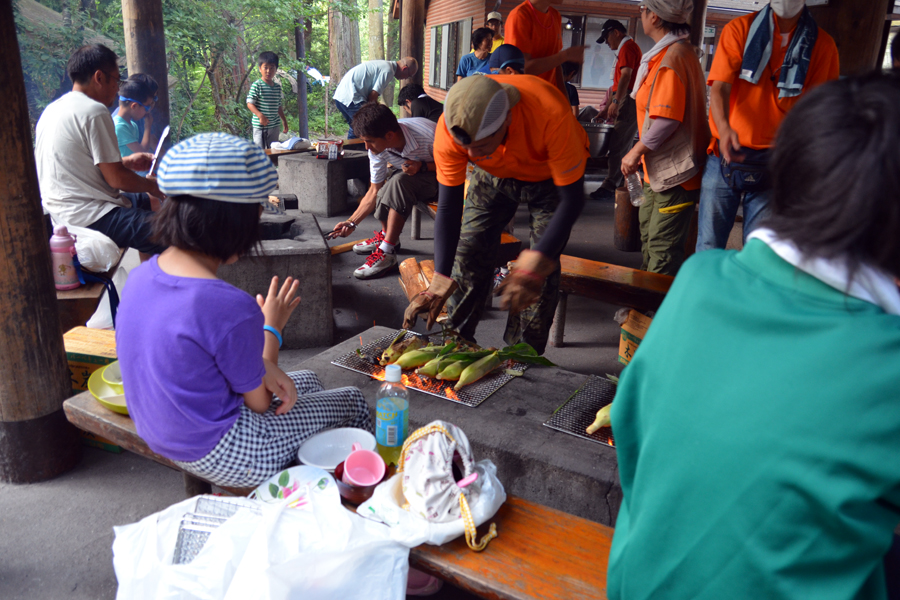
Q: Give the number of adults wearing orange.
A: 4